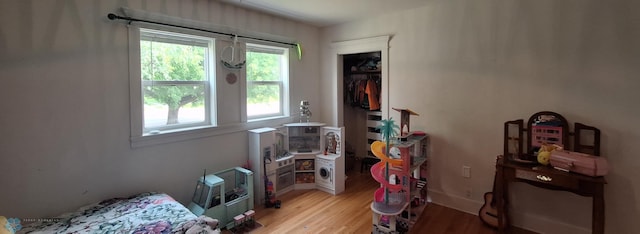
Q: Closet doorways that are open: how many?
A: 1